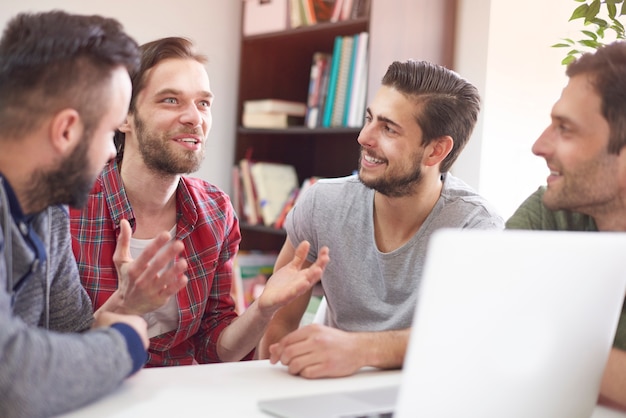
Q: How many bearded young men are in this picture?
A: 4